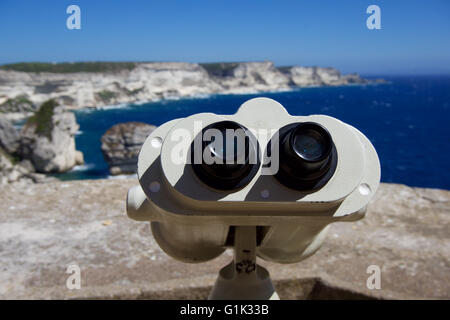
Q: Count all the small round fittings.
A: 4